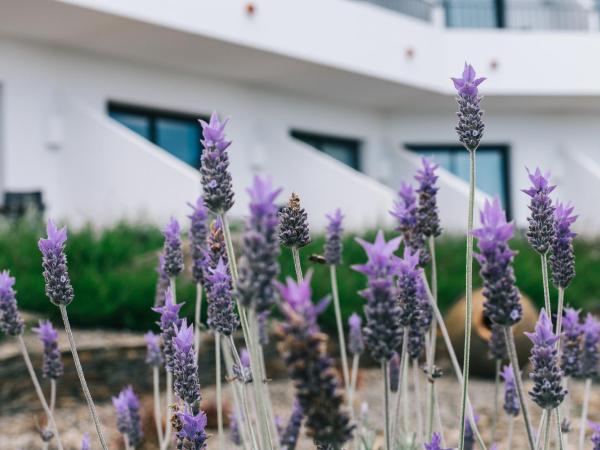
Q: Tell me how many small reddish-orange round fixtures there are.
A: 3